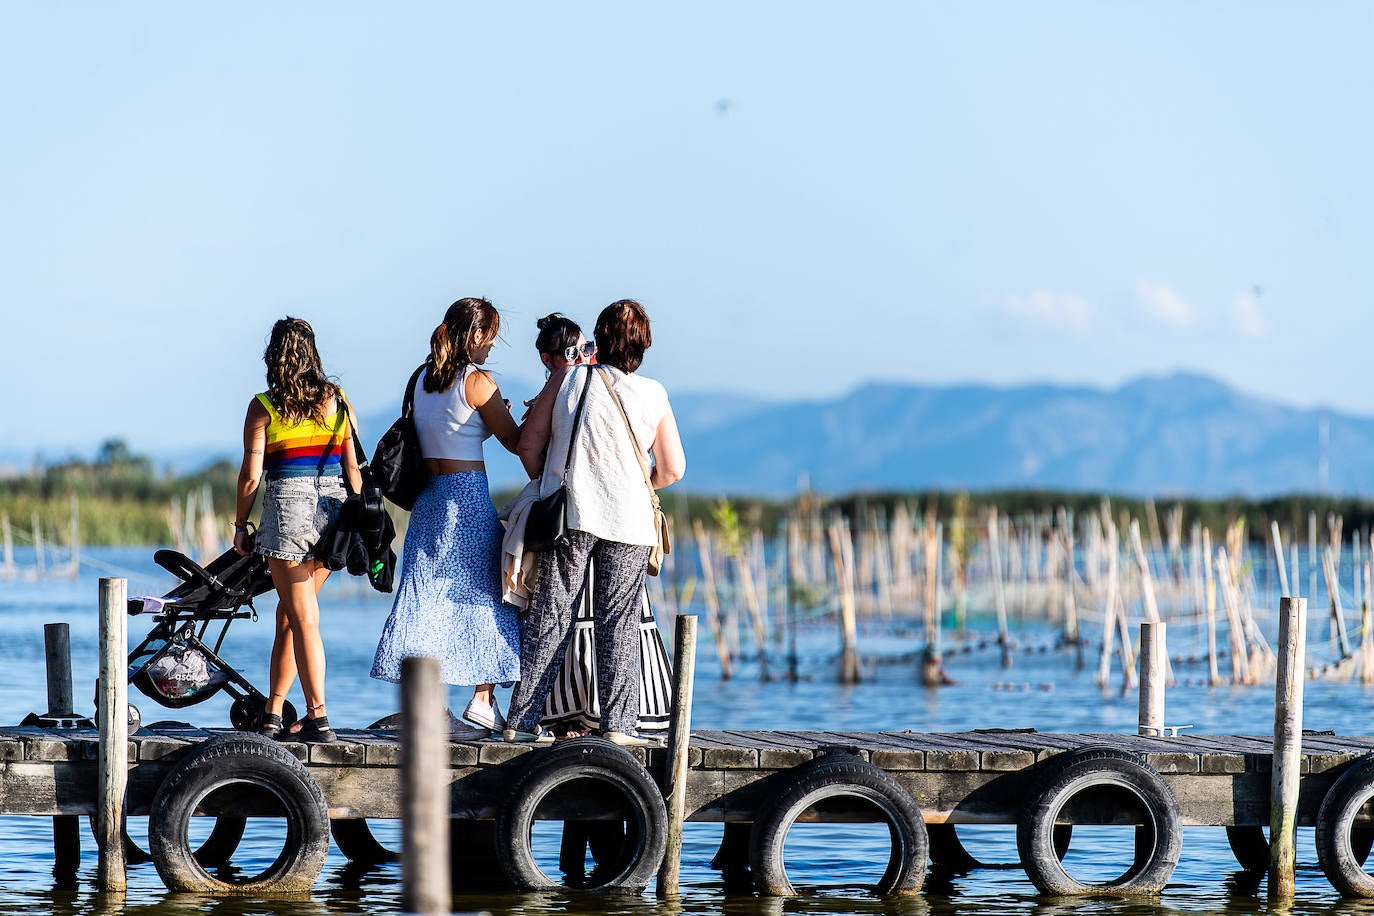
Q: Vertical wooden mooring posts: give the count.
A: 6